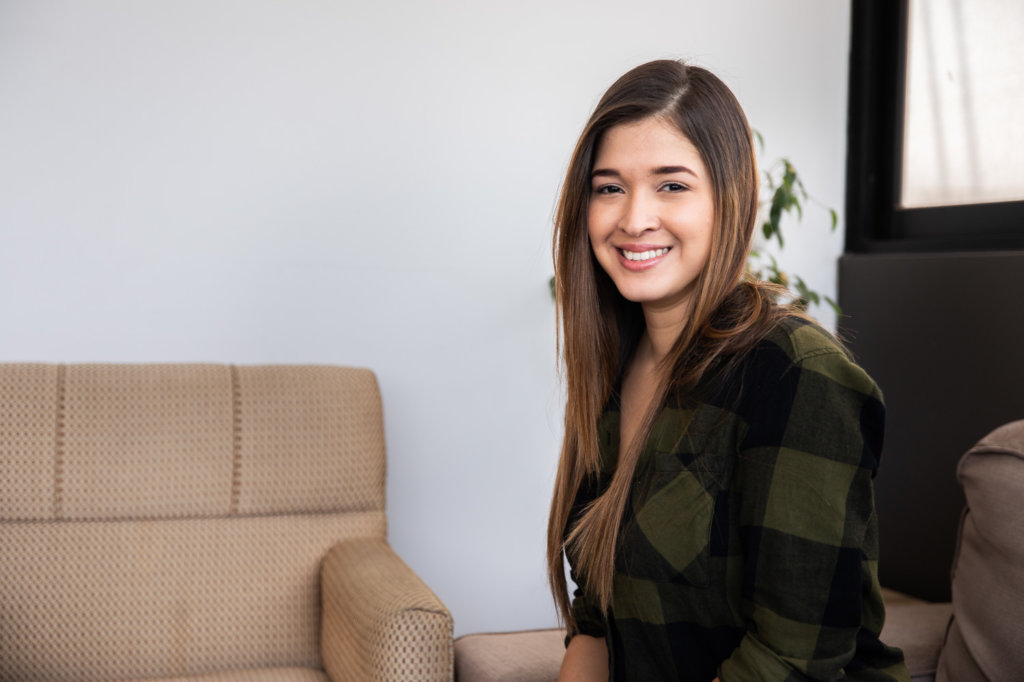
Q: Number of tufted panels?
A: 3